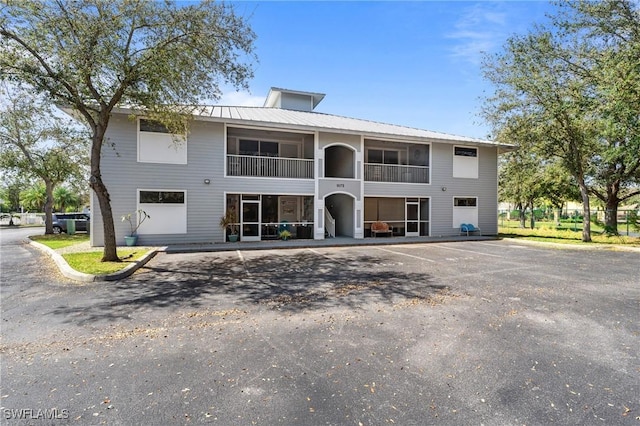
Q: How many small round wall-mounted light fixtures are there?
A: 2